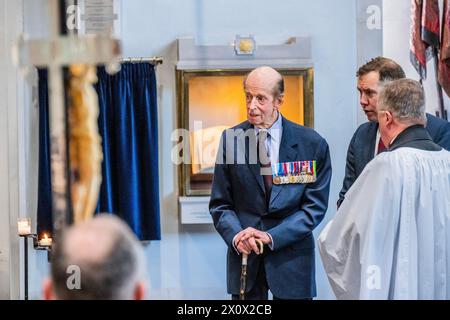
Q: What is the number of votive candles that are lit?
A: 2